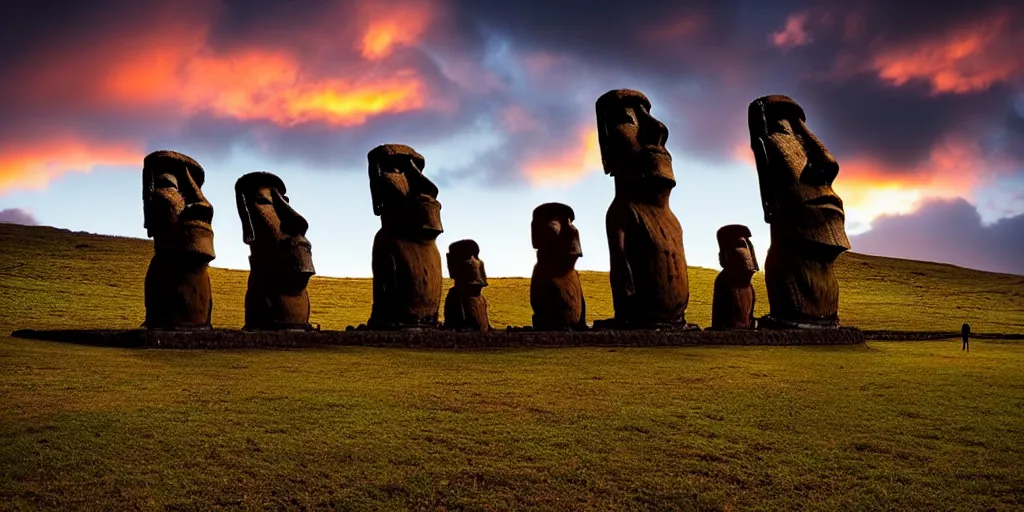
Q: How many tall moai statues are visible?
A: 5